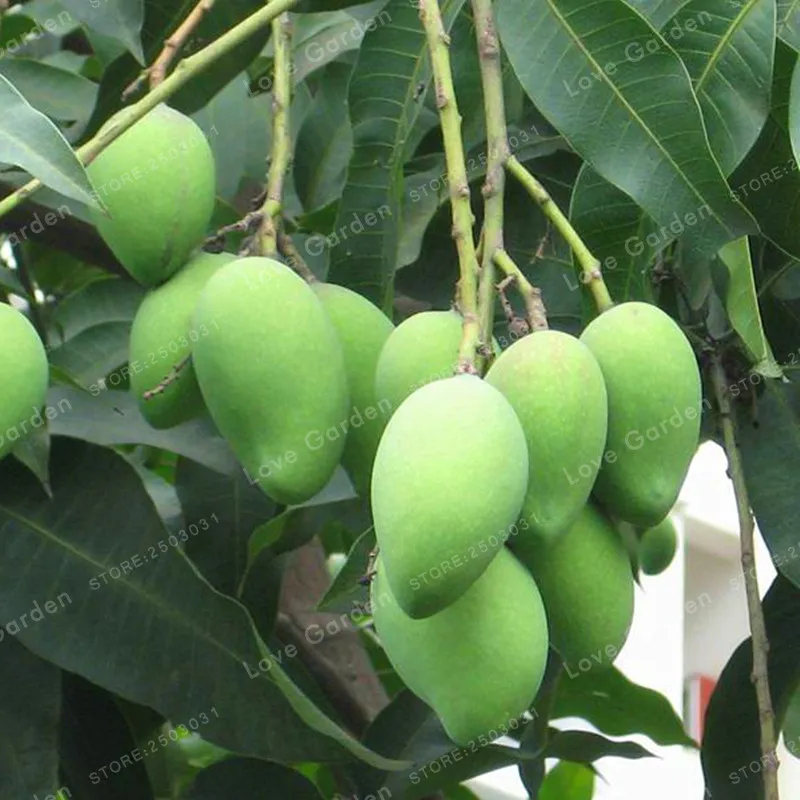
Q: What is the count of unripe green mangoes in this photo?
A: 12